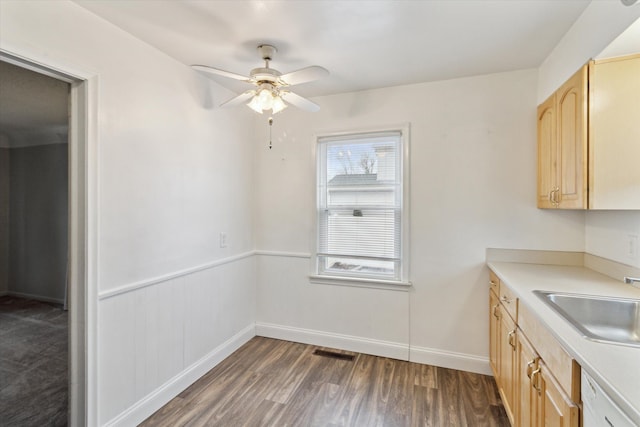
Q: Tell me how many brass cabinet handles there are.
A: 8